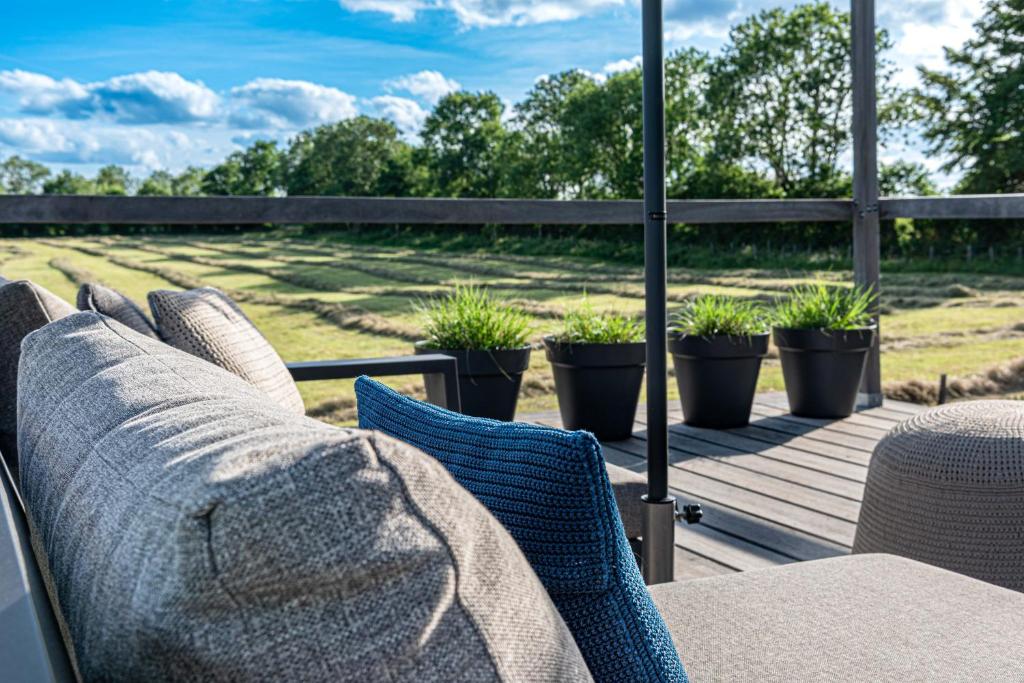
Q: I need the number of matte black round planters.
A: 4